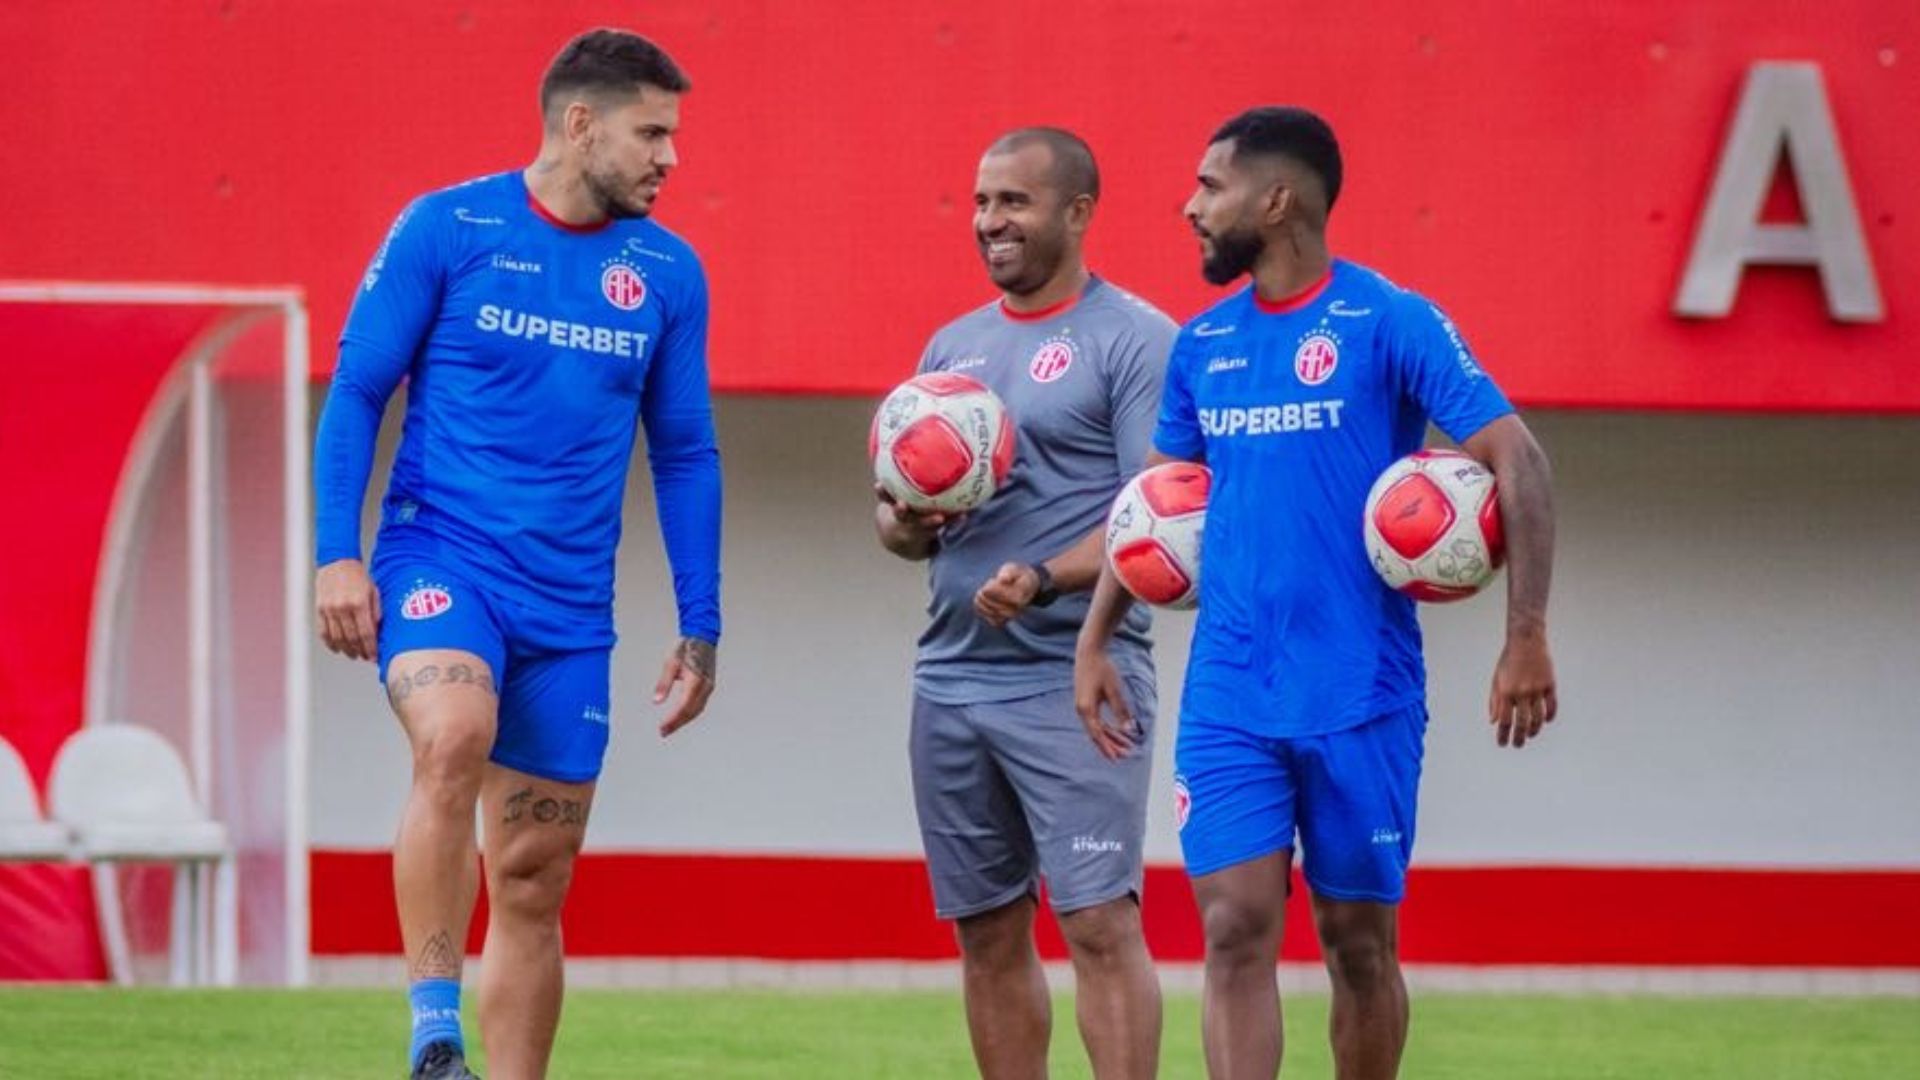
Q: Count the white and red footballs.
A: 3